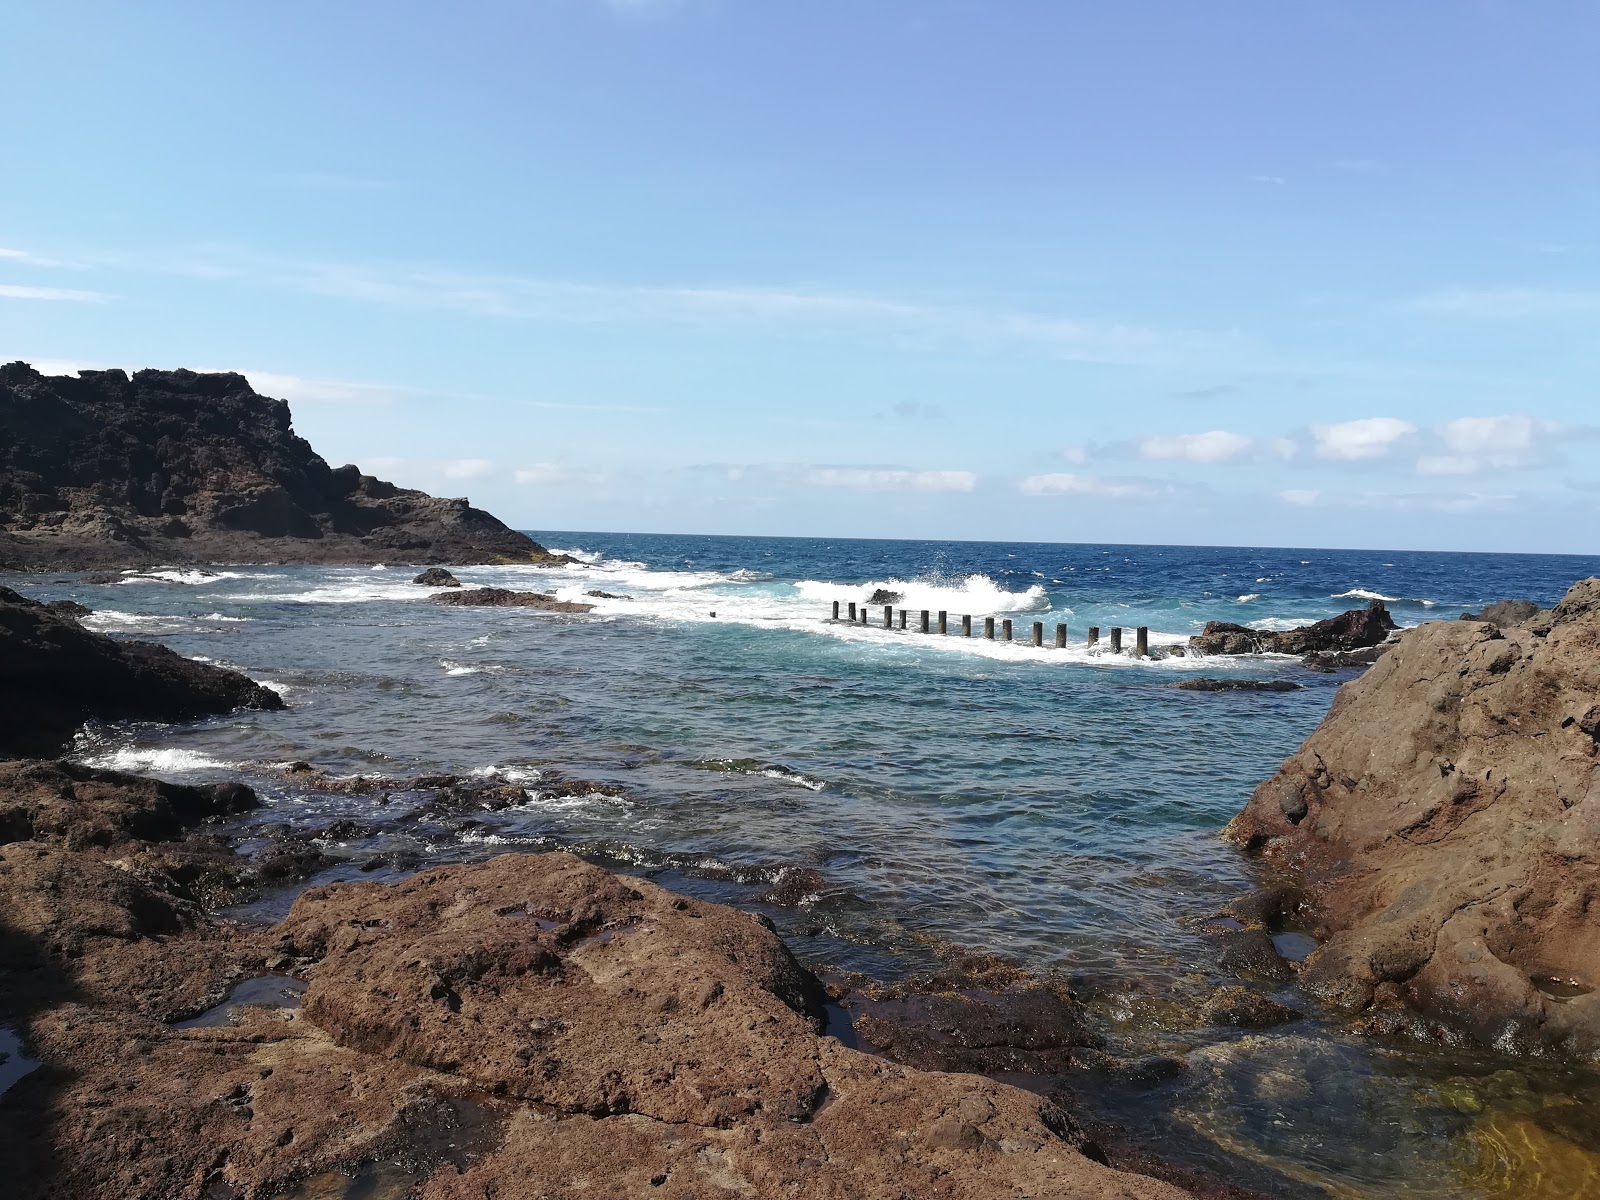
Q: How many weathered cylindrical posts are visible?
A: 15